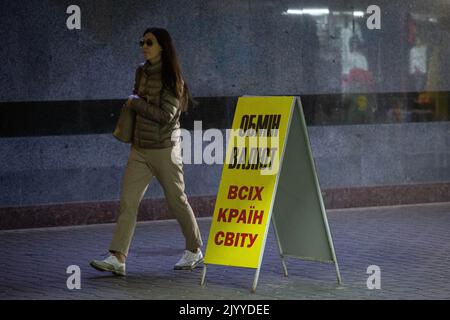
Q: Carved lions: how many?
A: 0